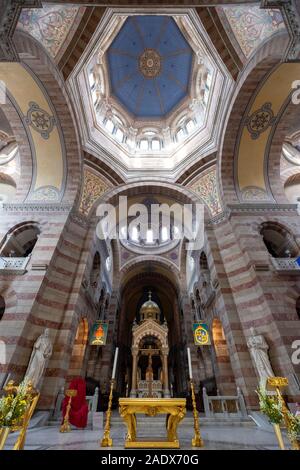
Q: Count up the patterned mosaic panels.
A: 4